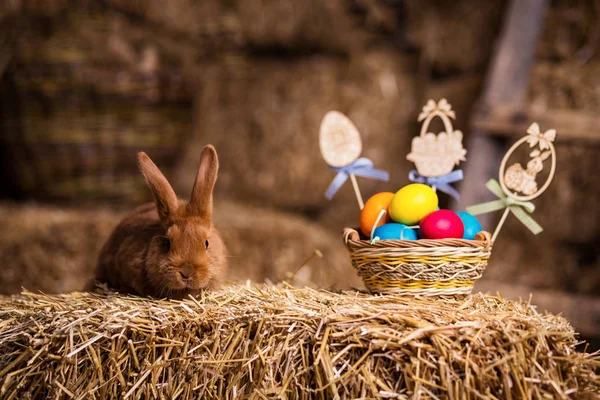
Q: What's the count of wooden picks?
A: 3